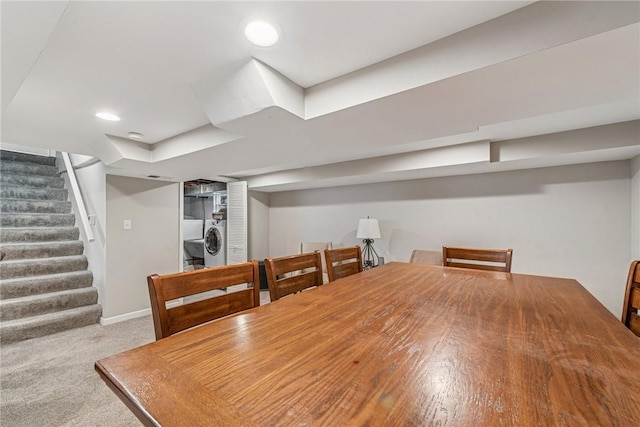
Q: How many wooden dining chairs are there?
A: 5